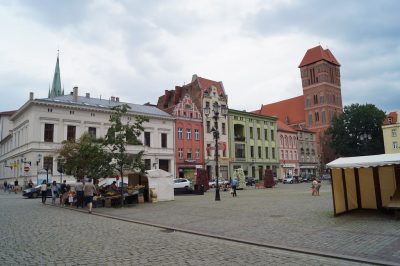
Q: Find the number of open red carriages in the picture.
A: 0